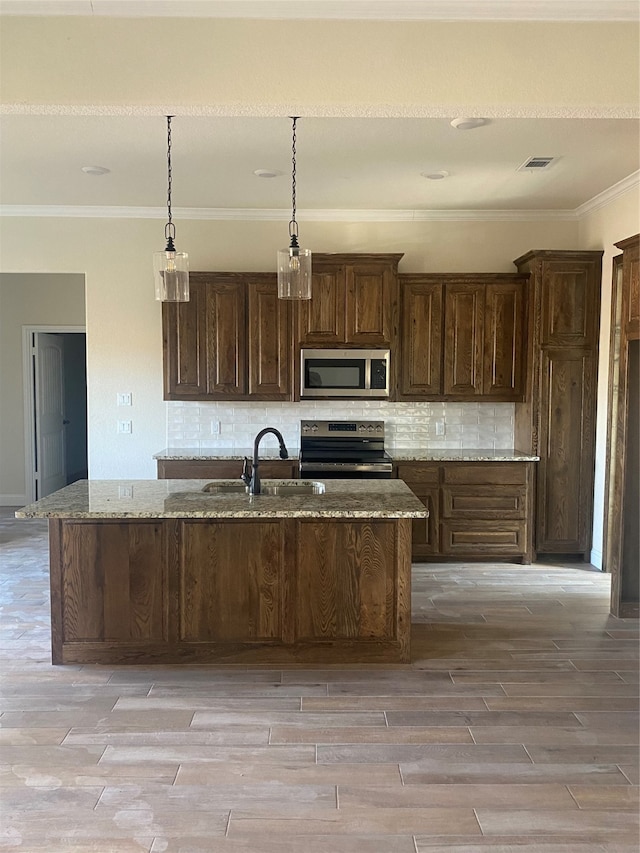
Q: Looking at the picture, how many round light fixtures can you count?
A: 4